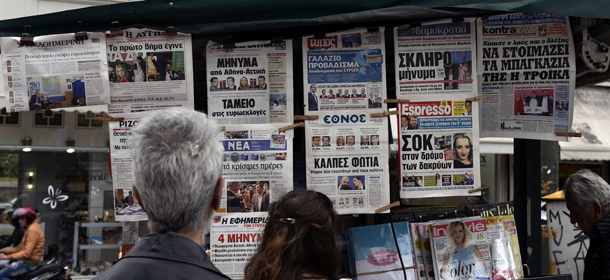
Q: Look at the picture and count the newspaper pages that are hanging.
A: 11